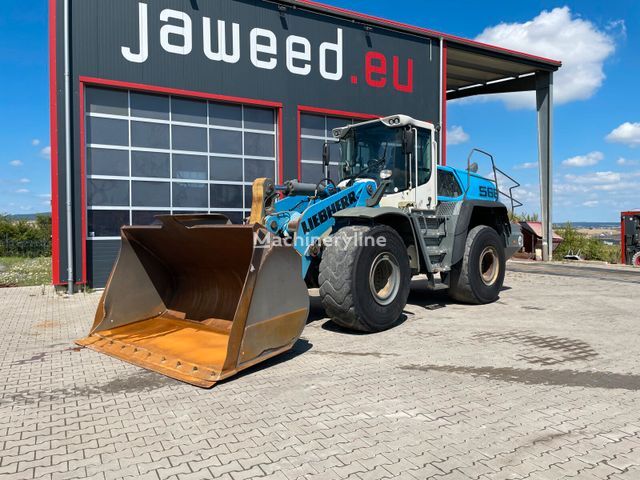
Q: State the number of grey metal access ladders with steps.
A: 1